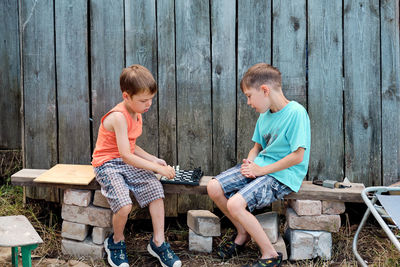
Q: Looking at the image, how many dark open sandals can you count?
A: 2